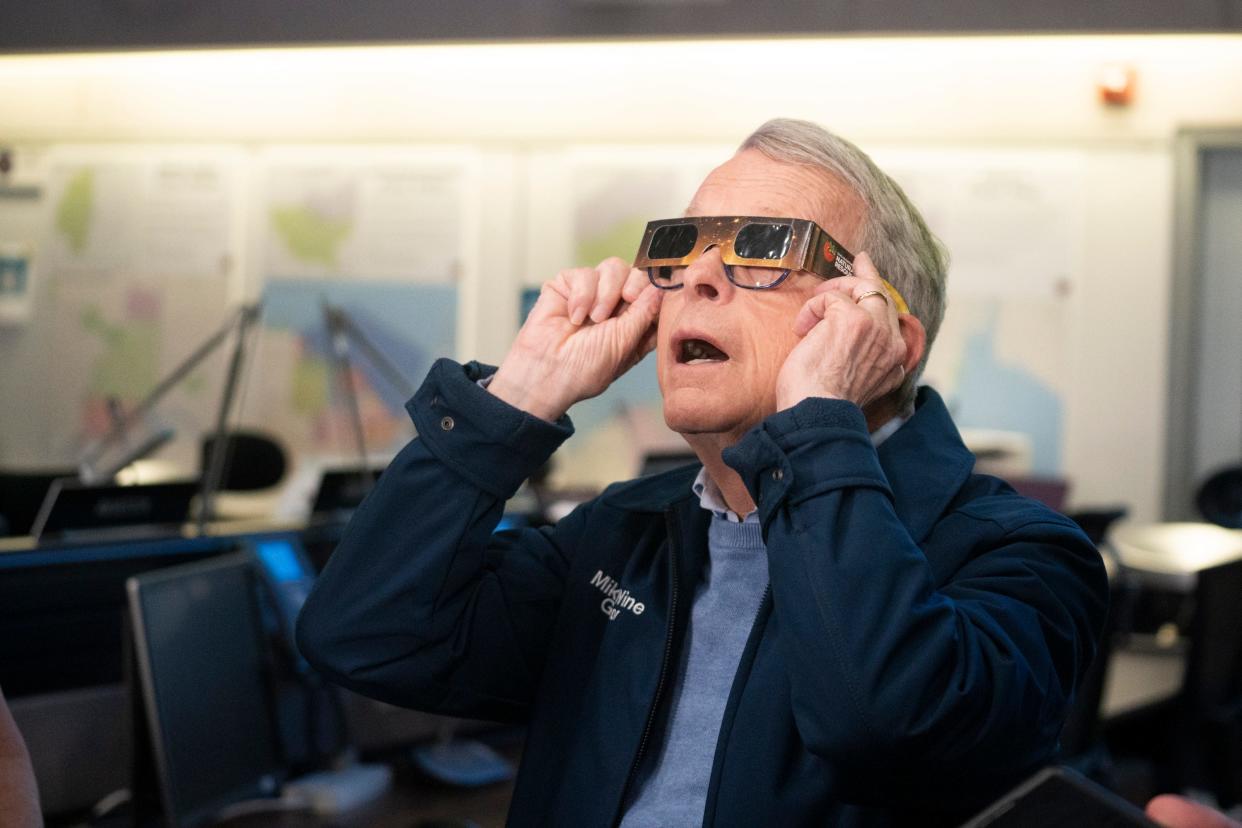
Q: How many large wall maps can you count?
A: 4